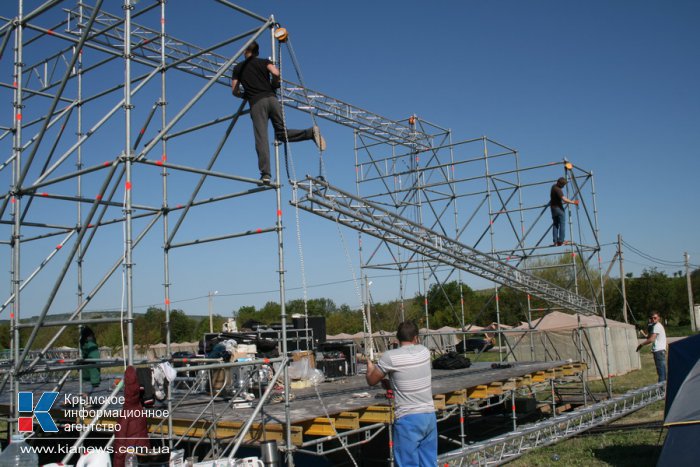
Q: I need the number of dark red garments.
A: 1